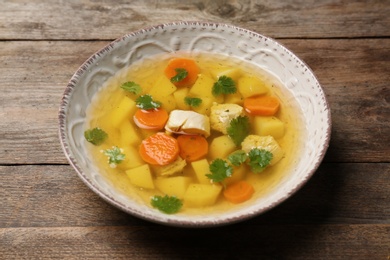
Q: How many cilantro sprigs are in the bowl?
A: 12